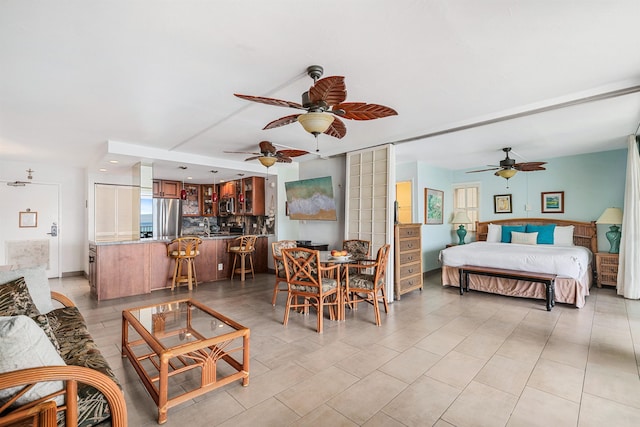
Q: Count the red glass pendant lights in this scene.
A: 3